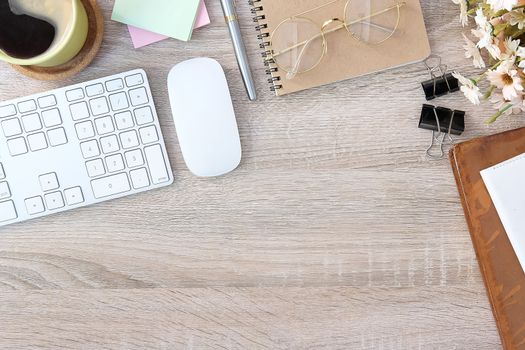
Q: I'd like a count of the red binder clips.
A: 0